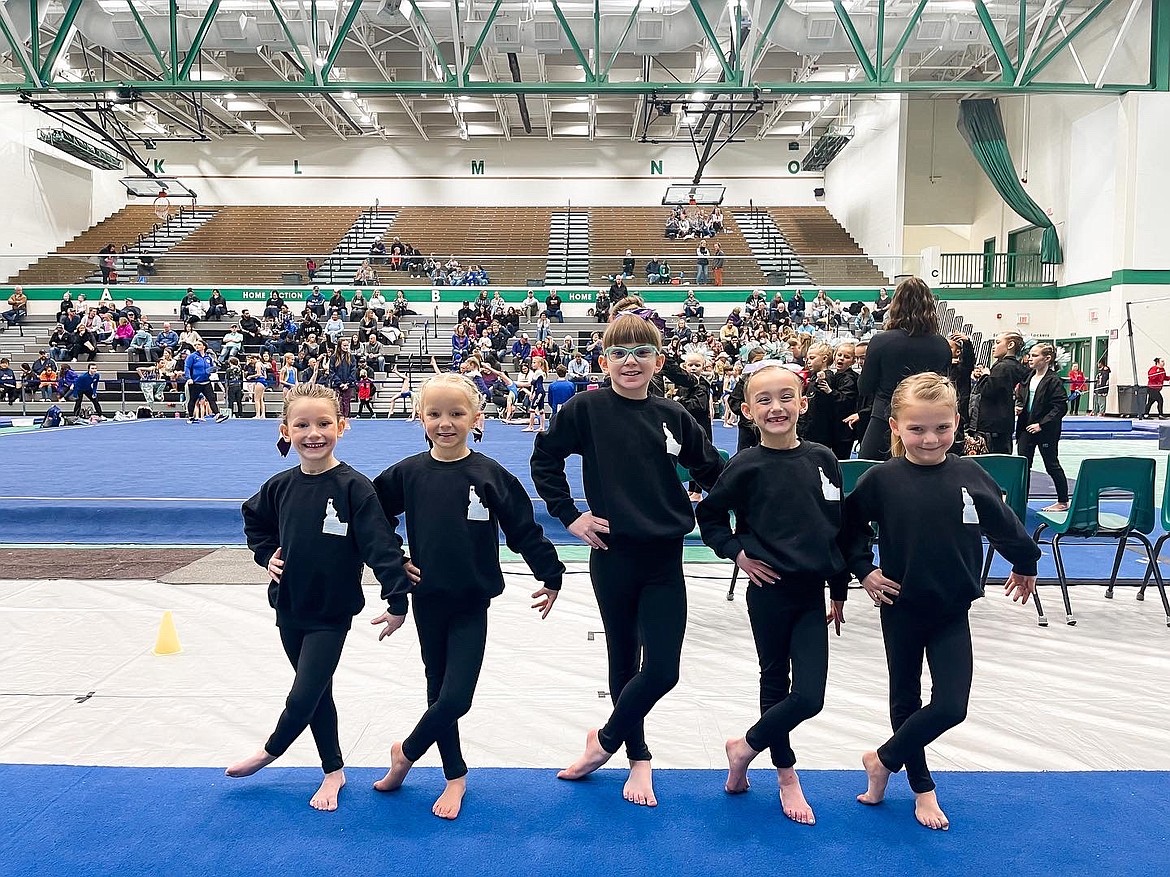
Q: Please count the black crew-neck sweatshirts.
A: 5